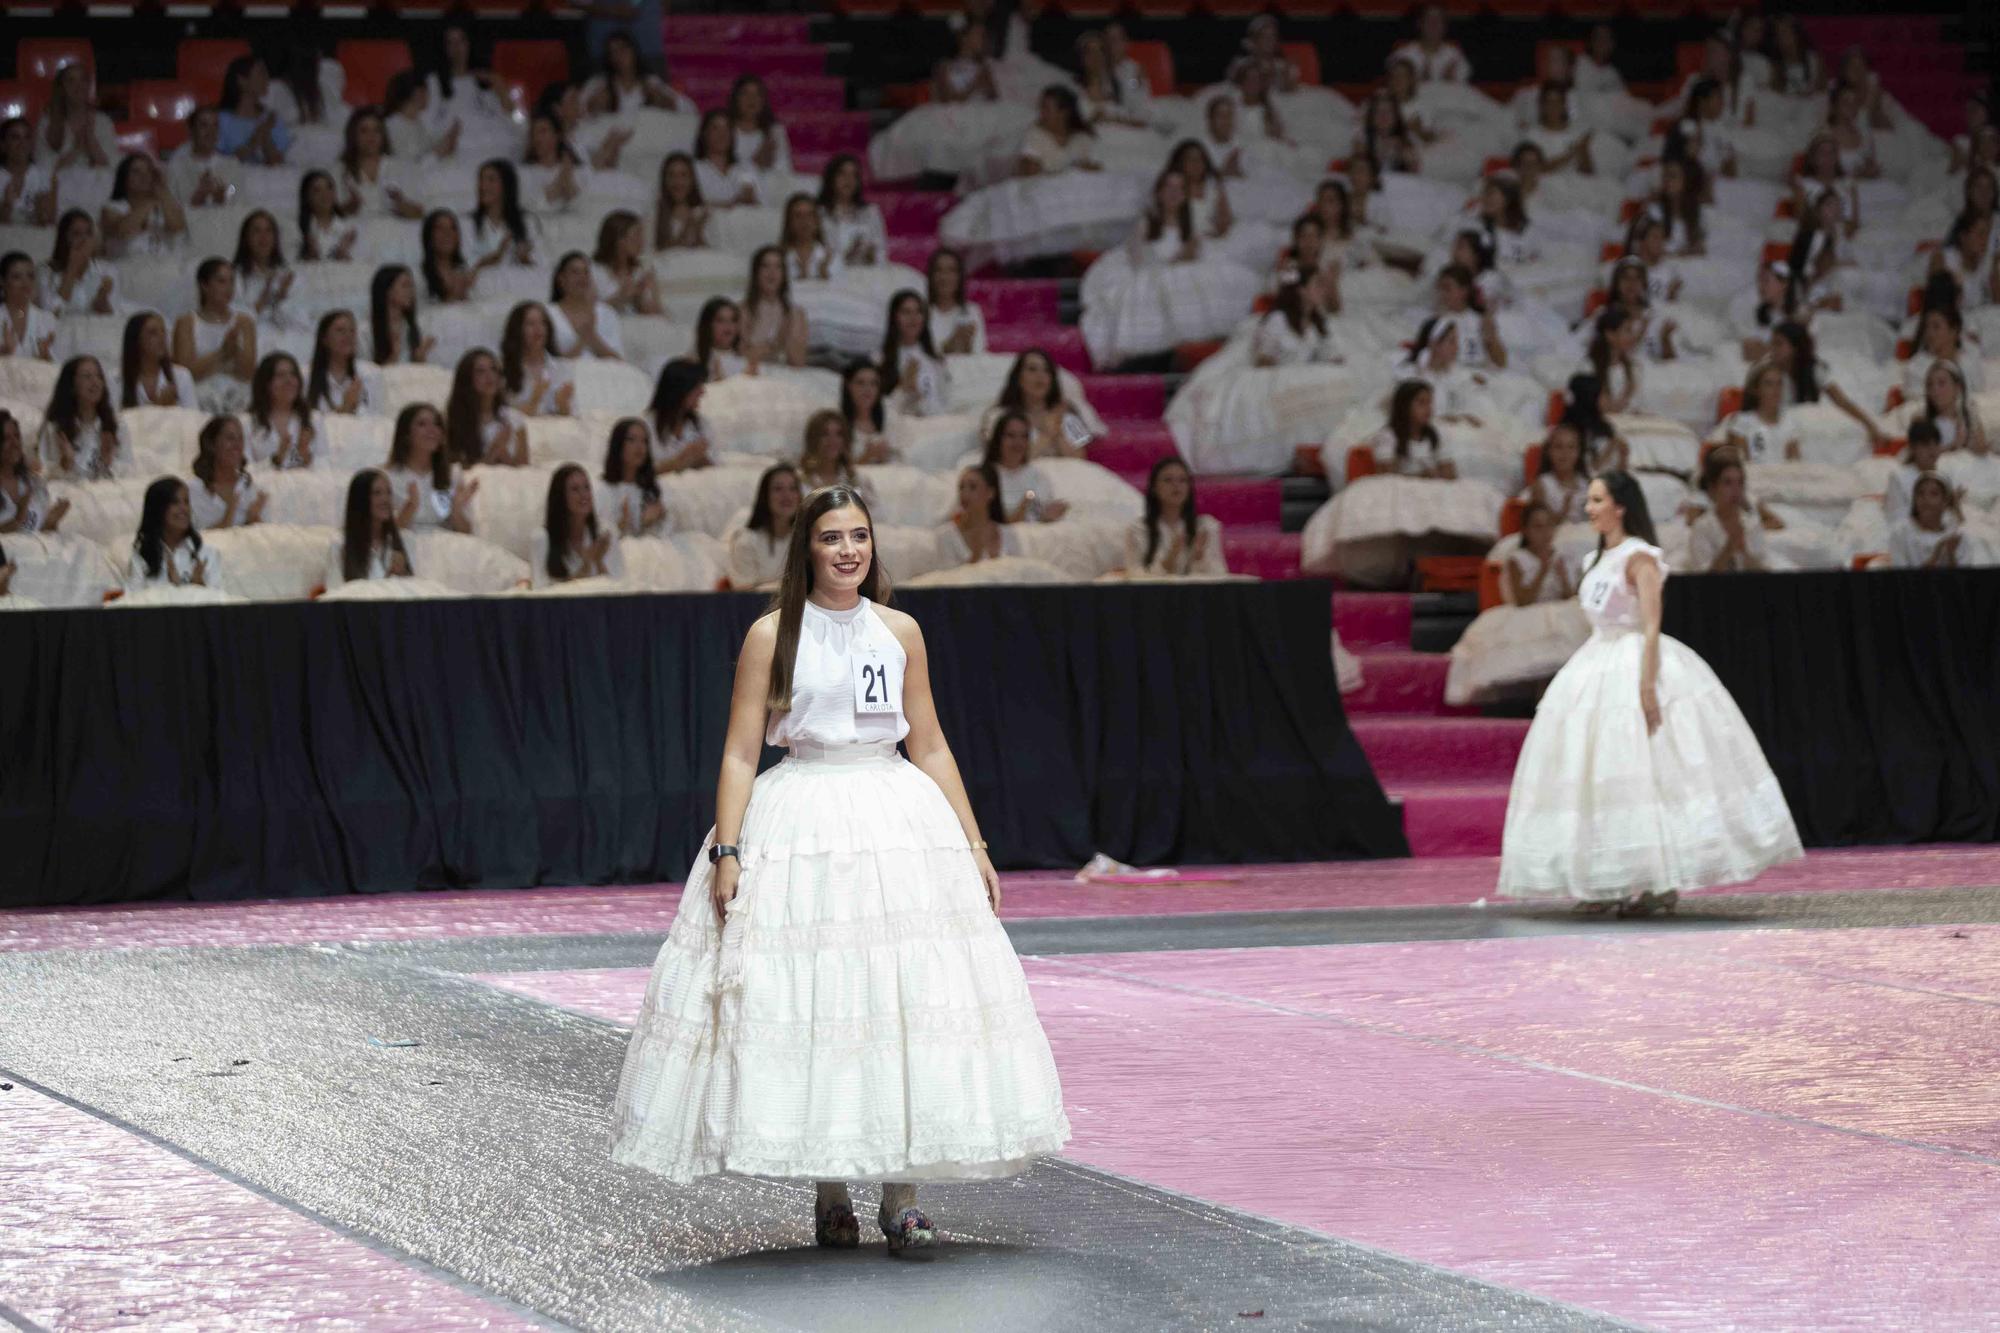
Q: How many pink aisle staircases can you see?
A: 2